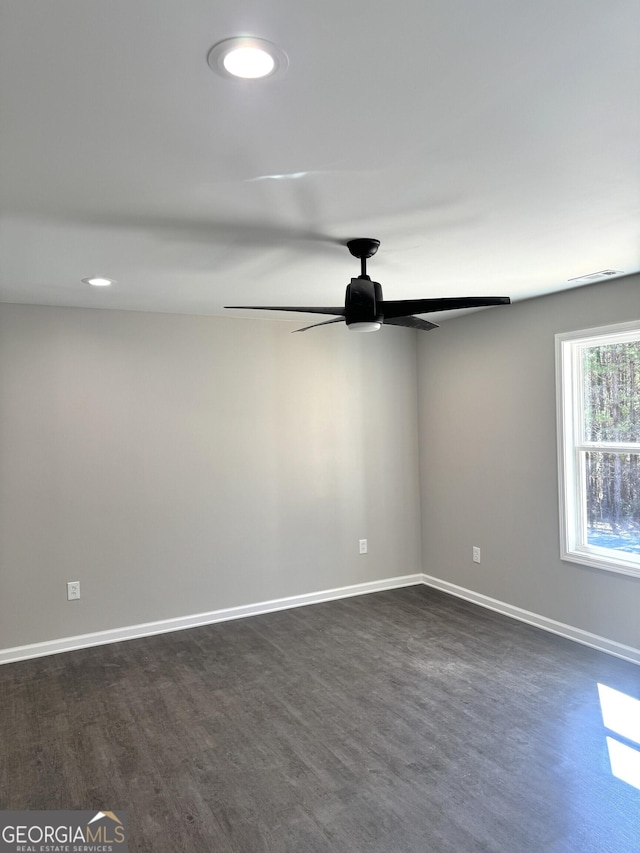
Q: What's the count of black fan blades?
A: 5